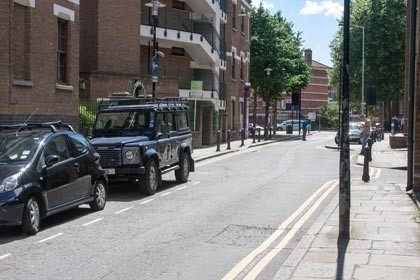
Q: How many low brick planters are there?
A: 1